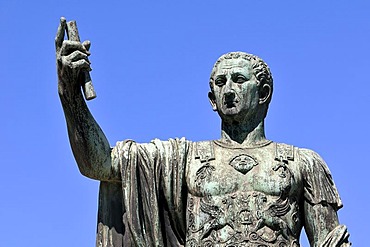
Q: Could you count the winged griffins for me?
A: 2